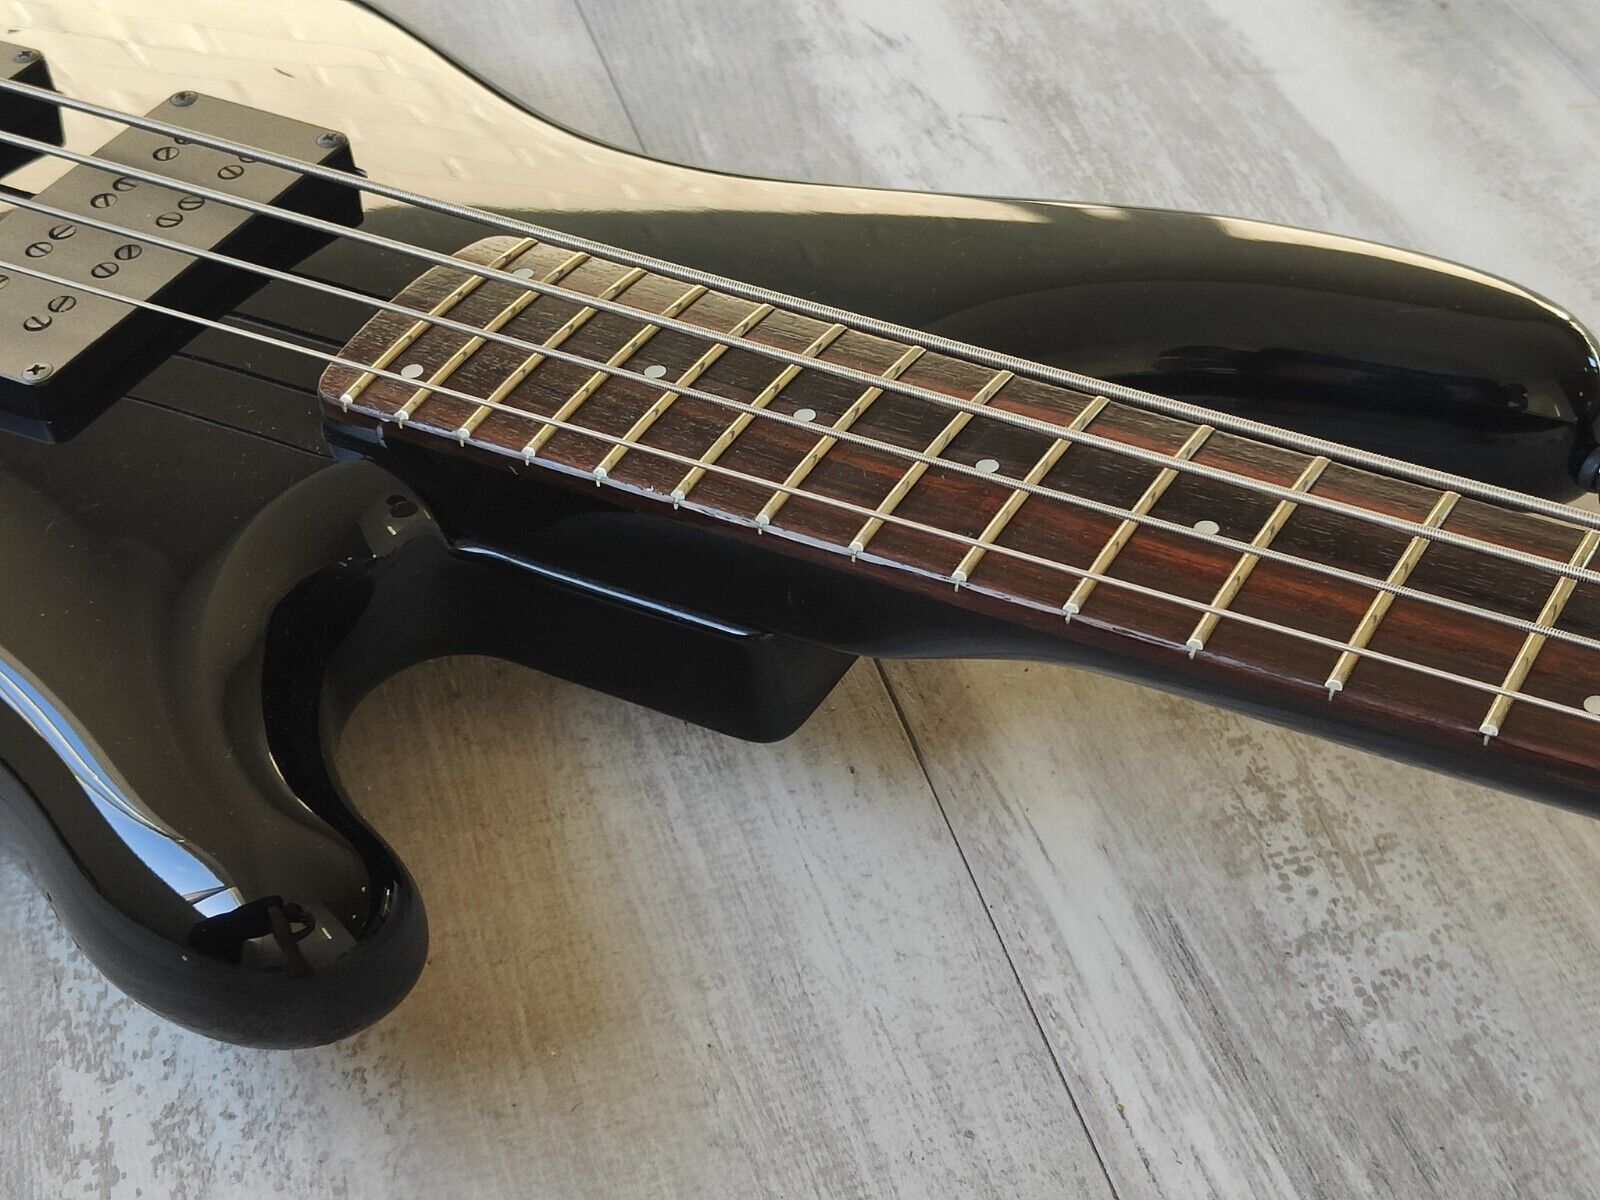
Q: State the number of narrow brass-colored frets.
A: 13